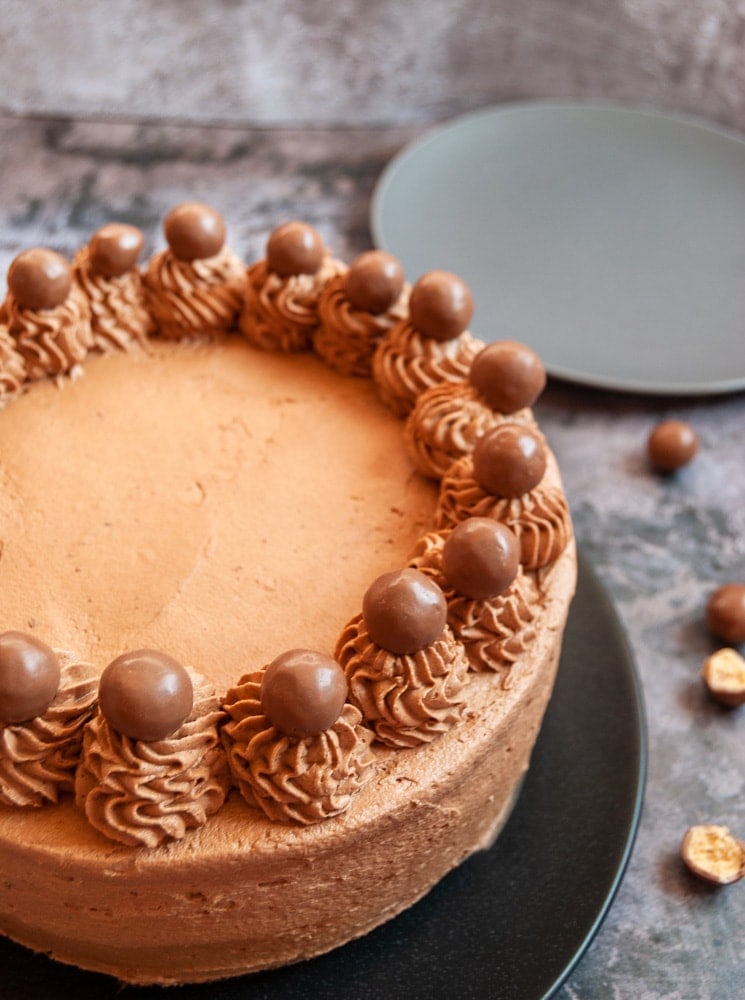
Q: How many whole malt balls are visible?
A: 15